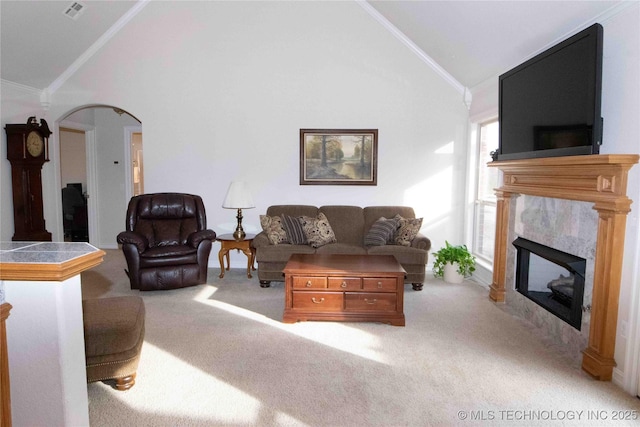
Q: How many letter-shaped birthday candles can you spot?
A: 0